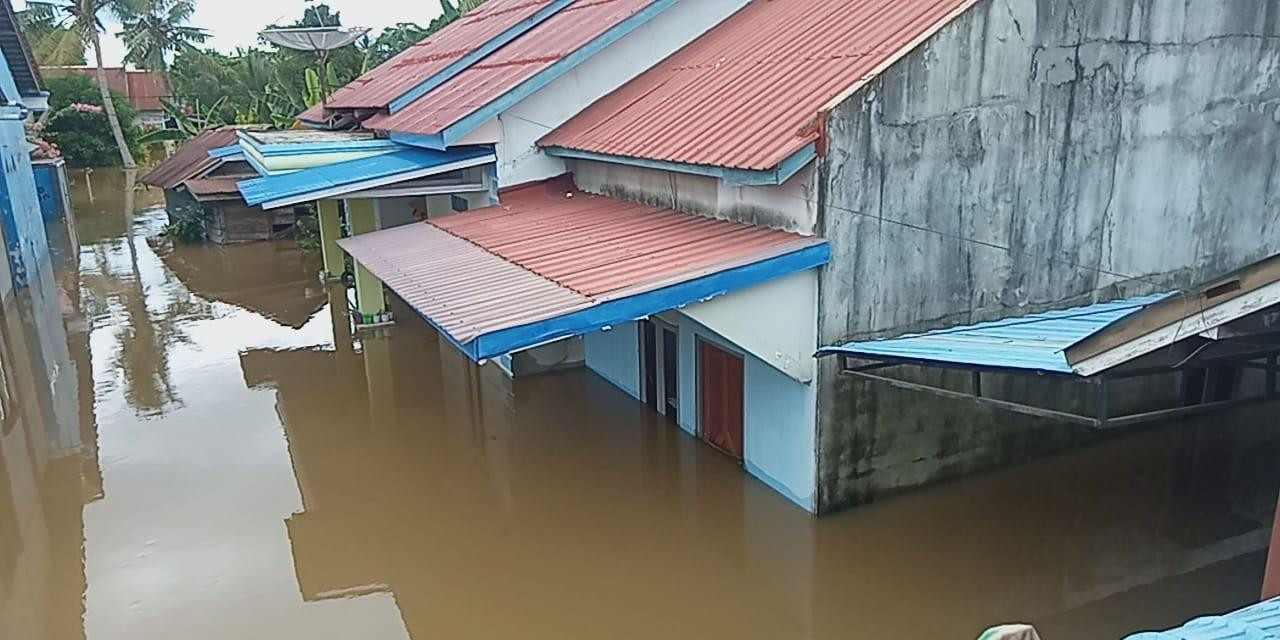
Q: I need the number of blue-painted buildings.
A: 2